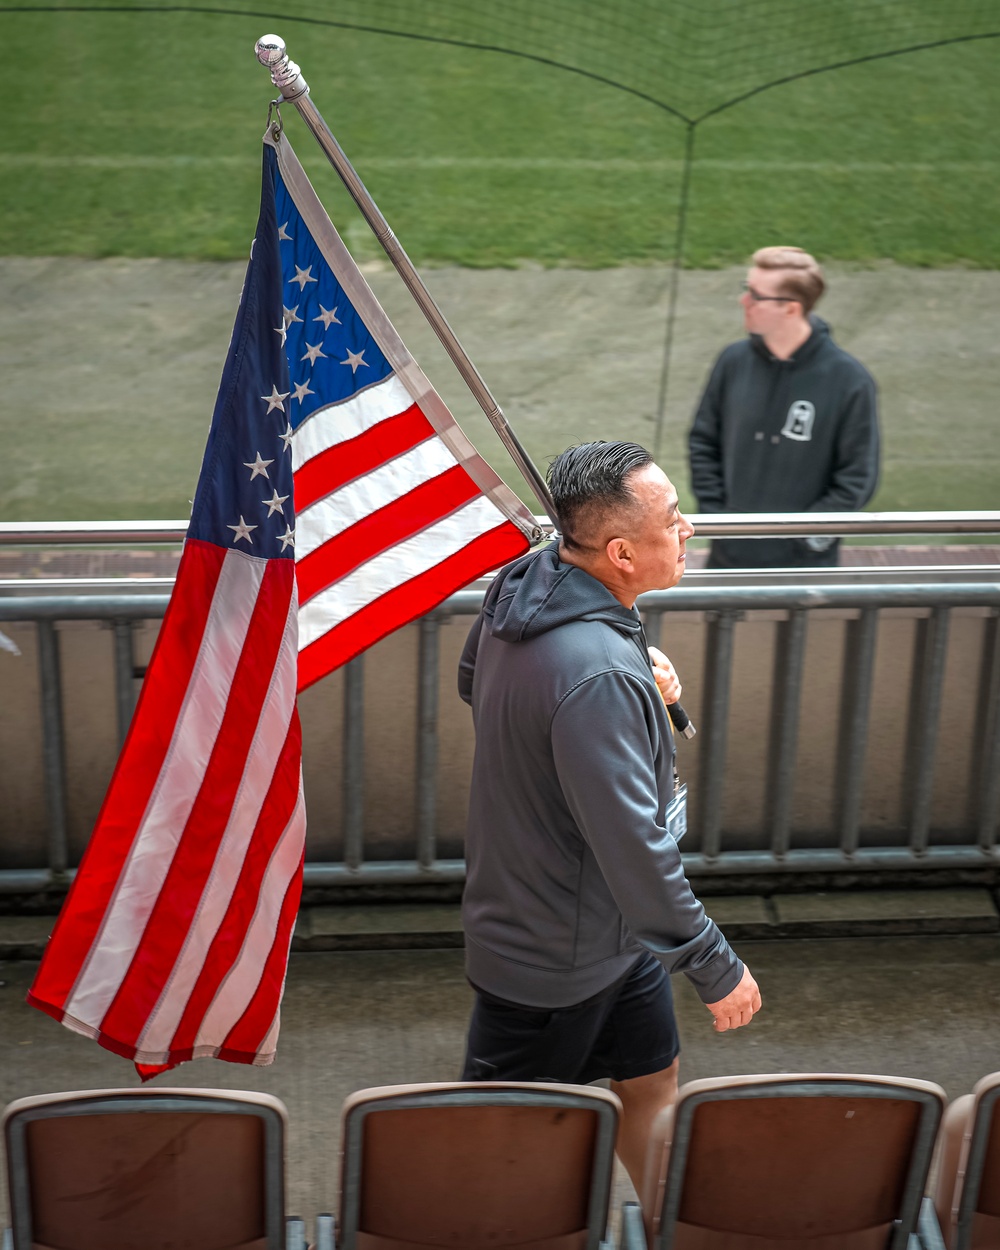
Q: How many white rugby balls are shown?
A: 0